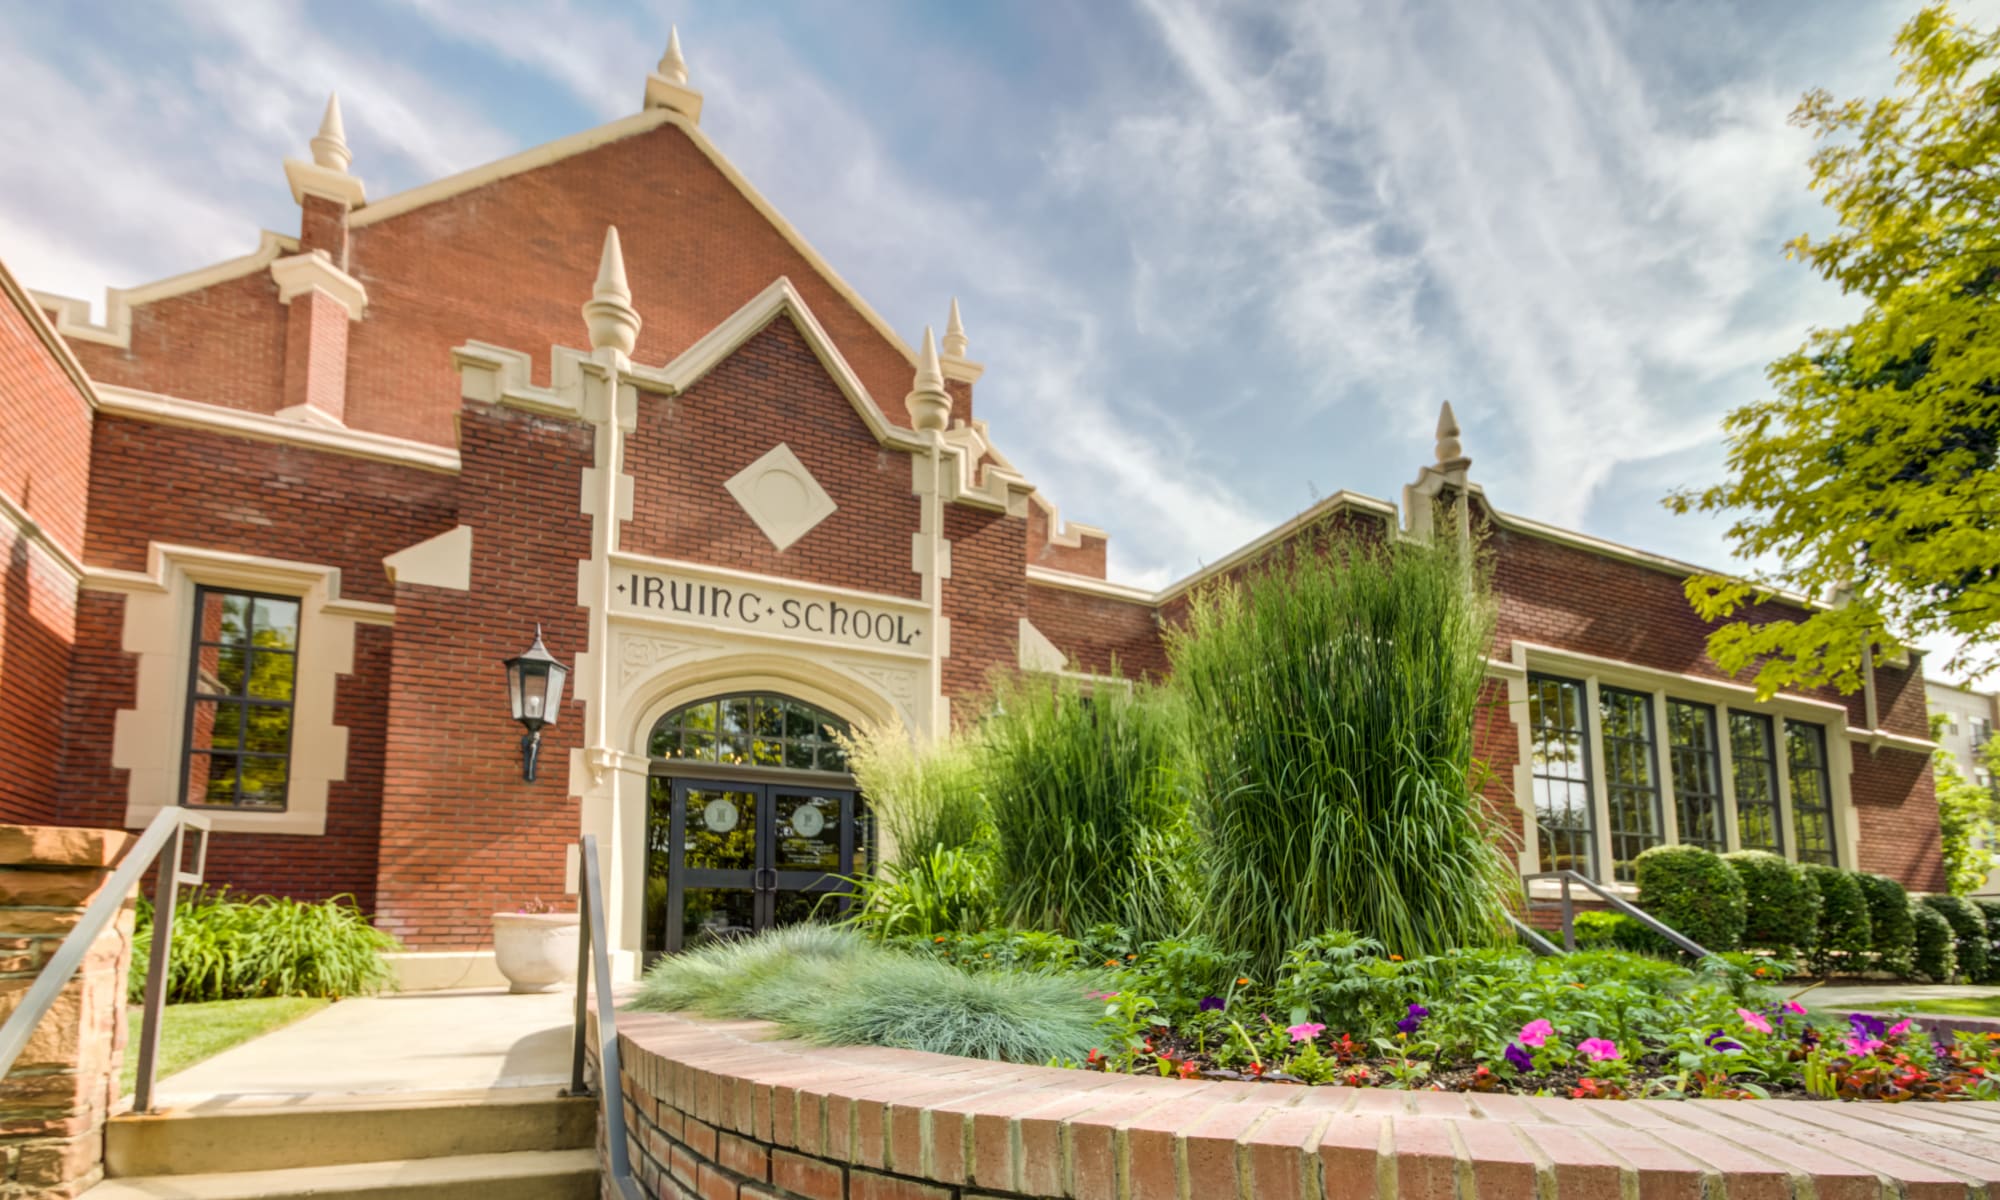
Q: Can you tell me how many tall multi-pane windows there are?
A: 6